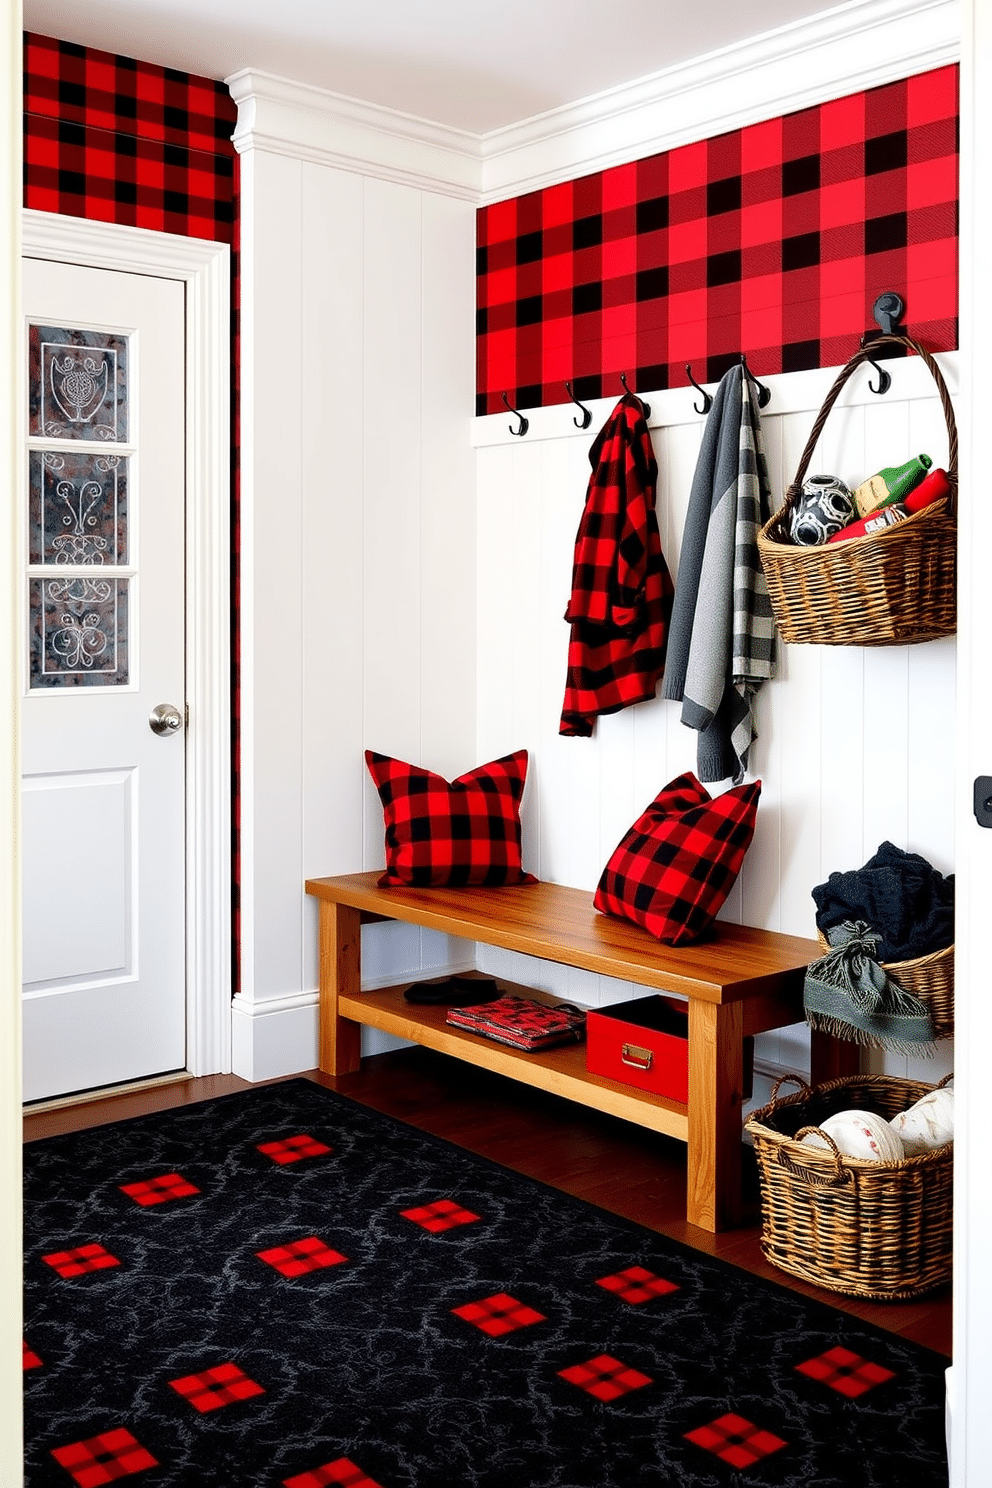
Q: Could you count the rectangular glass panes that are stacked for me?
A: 3